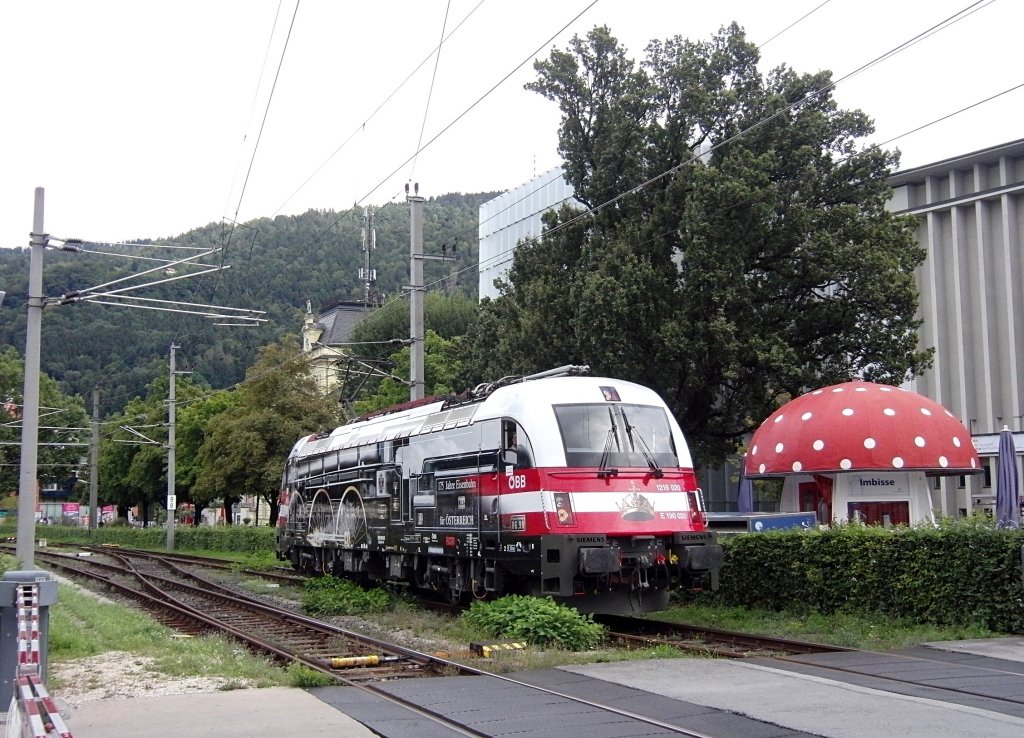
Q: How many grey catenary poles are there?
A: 4